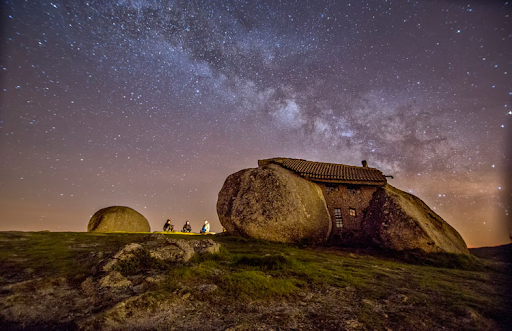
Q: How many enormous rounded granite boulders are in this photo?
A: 3